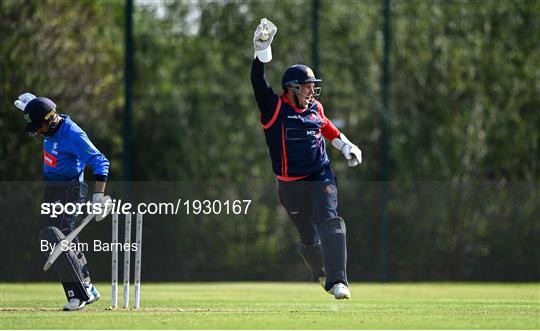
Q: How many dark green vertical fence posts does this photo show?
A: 3